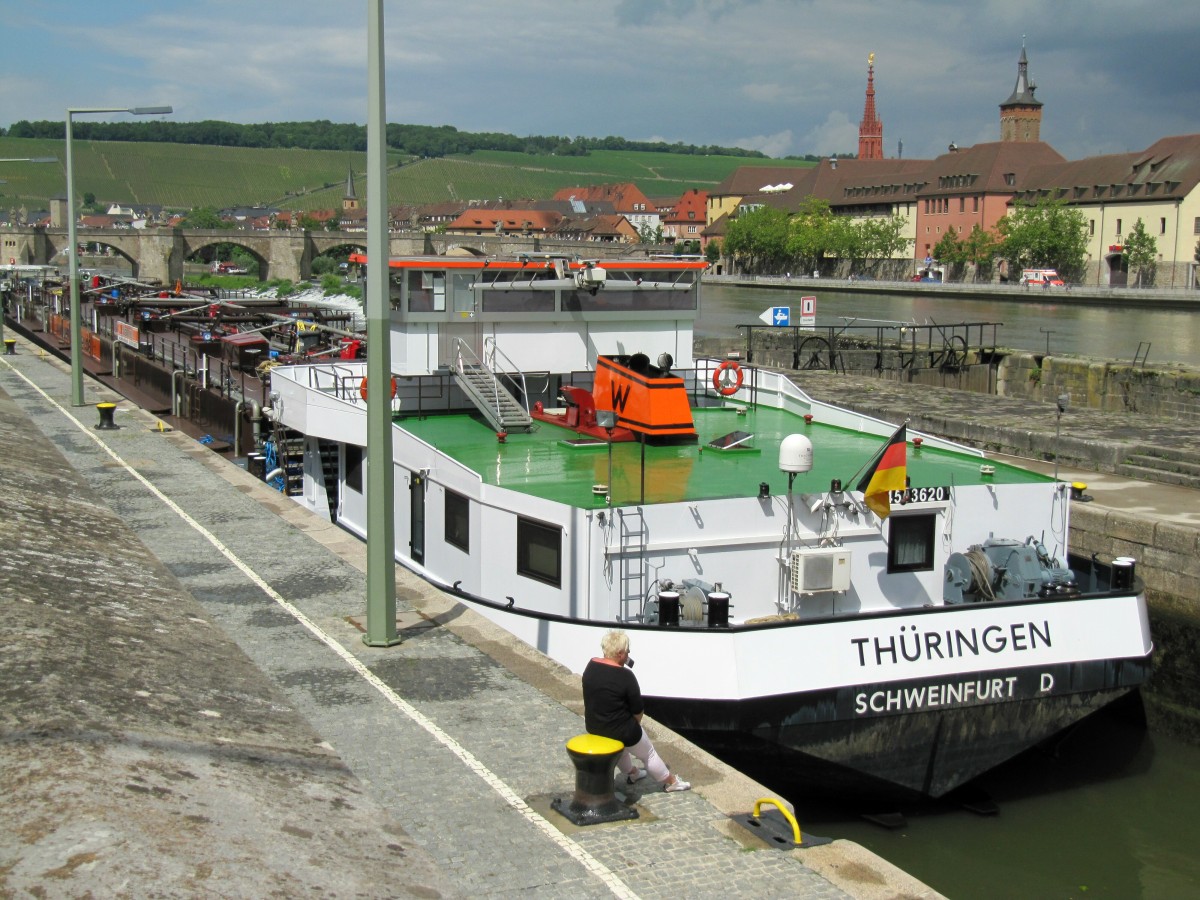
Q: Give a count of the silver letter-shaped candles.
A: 0